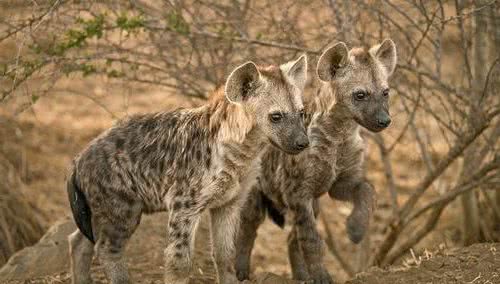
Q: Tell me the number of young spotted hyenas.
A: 2